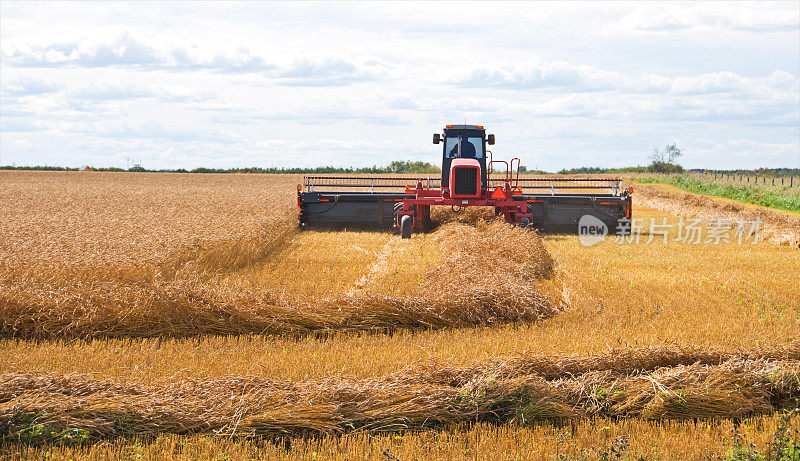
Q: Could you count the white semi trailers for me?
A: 0